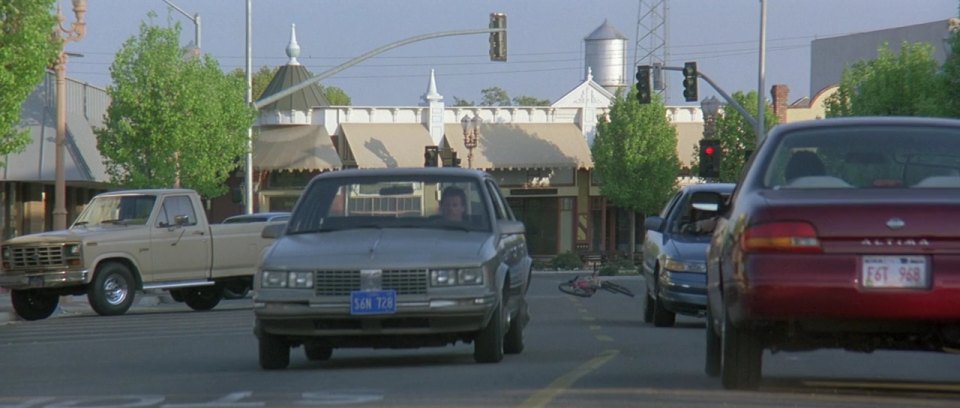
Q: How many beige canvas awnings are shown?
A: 4